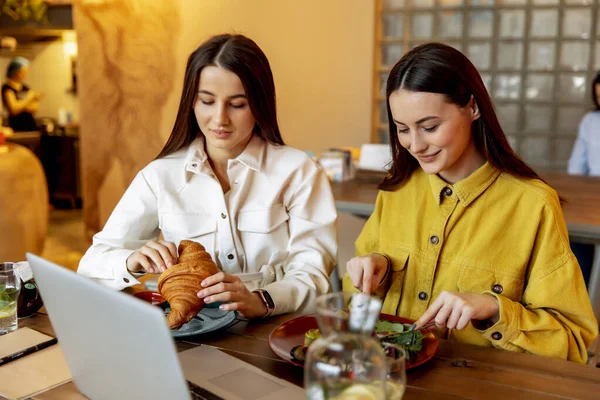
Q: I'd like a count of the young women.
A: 2